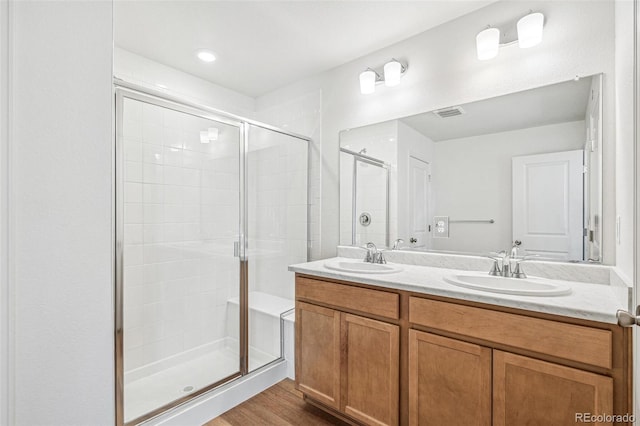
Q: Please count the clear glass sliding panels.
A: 2